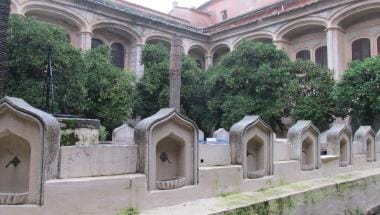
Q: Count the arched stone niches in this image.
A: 6